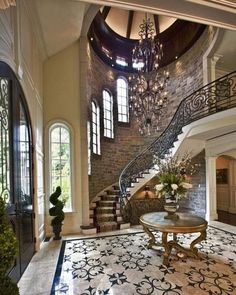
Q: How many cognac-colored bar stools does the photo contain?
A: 0